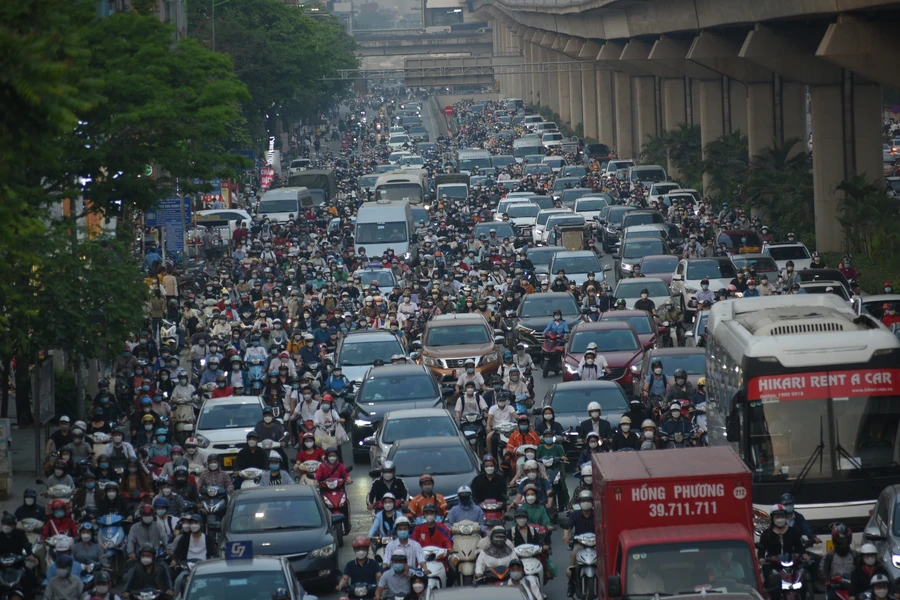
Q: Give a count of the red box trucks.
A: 1